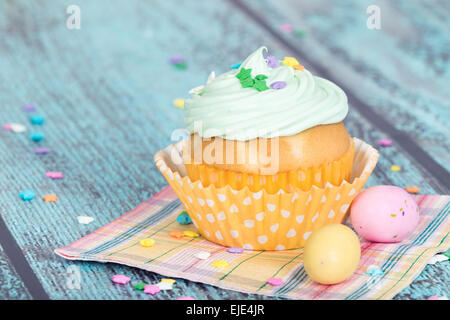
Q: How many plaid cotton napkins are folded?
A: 1